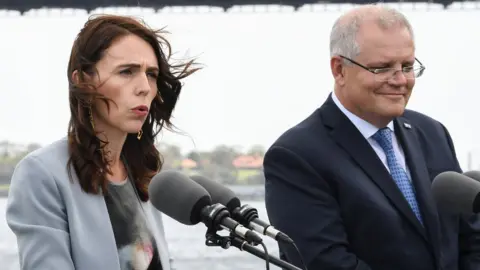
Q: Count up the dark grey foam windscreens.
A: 4